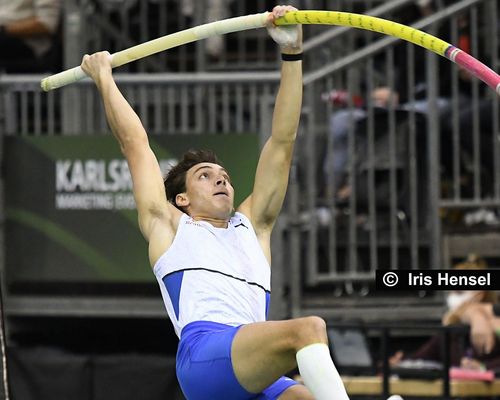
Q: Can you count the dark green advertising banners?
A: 1